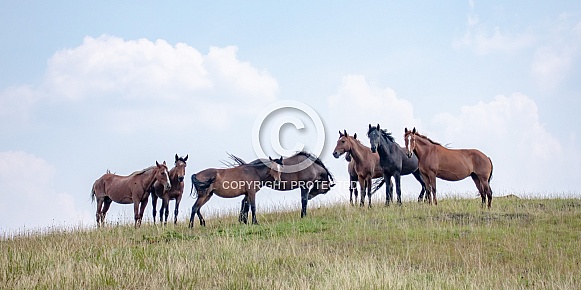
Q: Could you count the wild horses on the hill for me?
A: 8